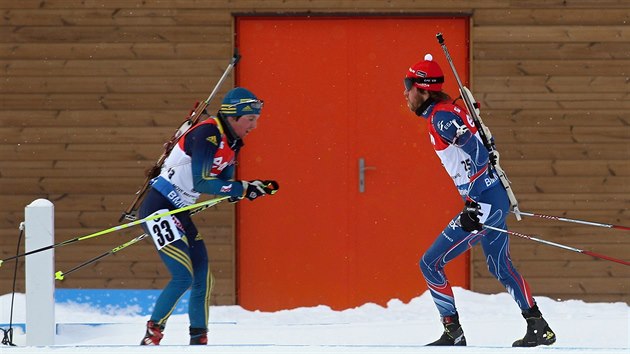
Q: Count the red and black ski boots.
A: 2